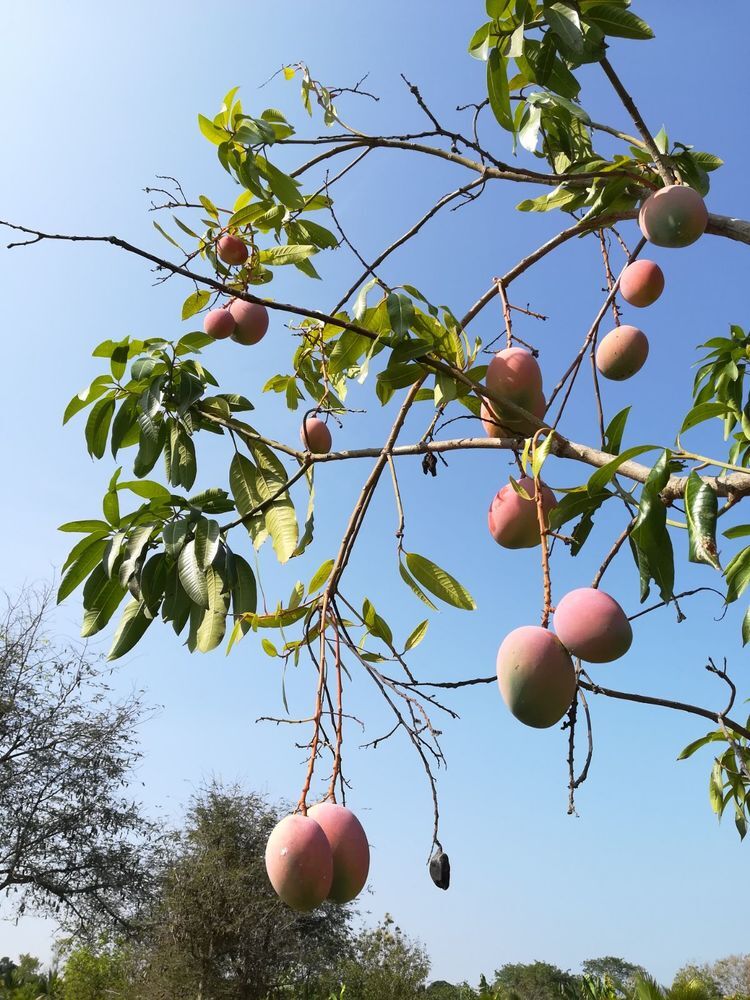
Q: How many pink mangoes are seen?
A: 14